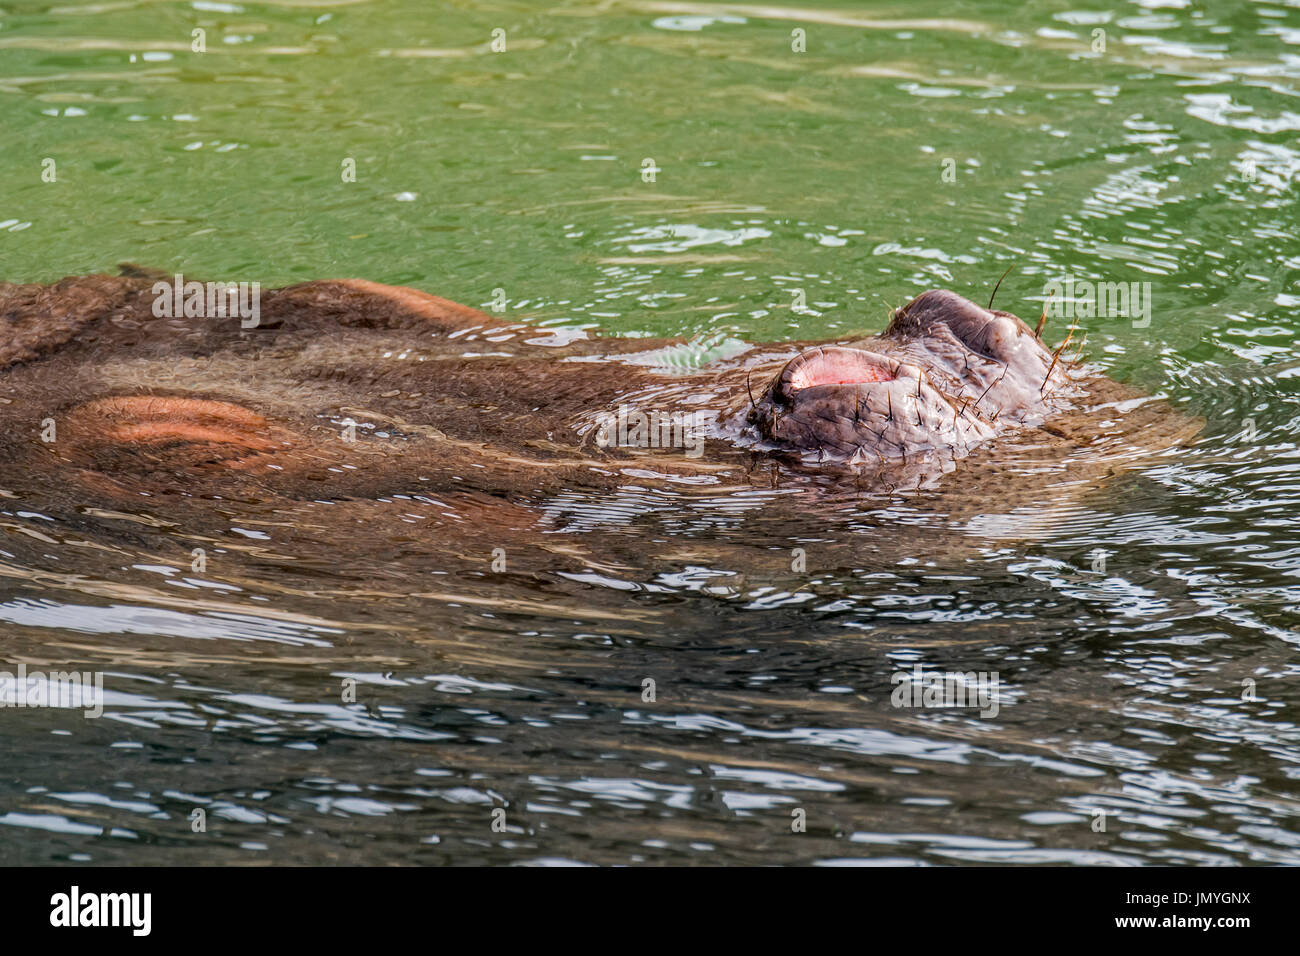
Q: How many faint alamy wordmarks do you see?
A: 5